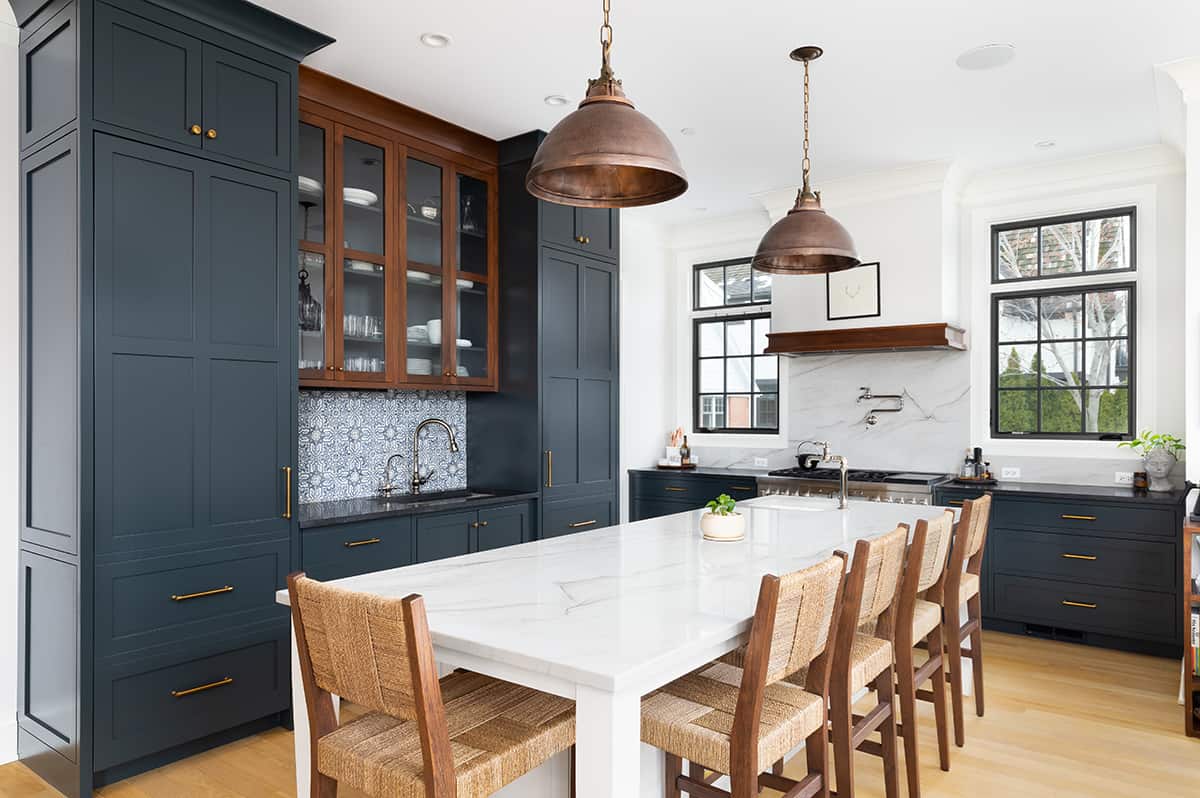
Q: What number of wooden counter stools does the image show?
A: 5